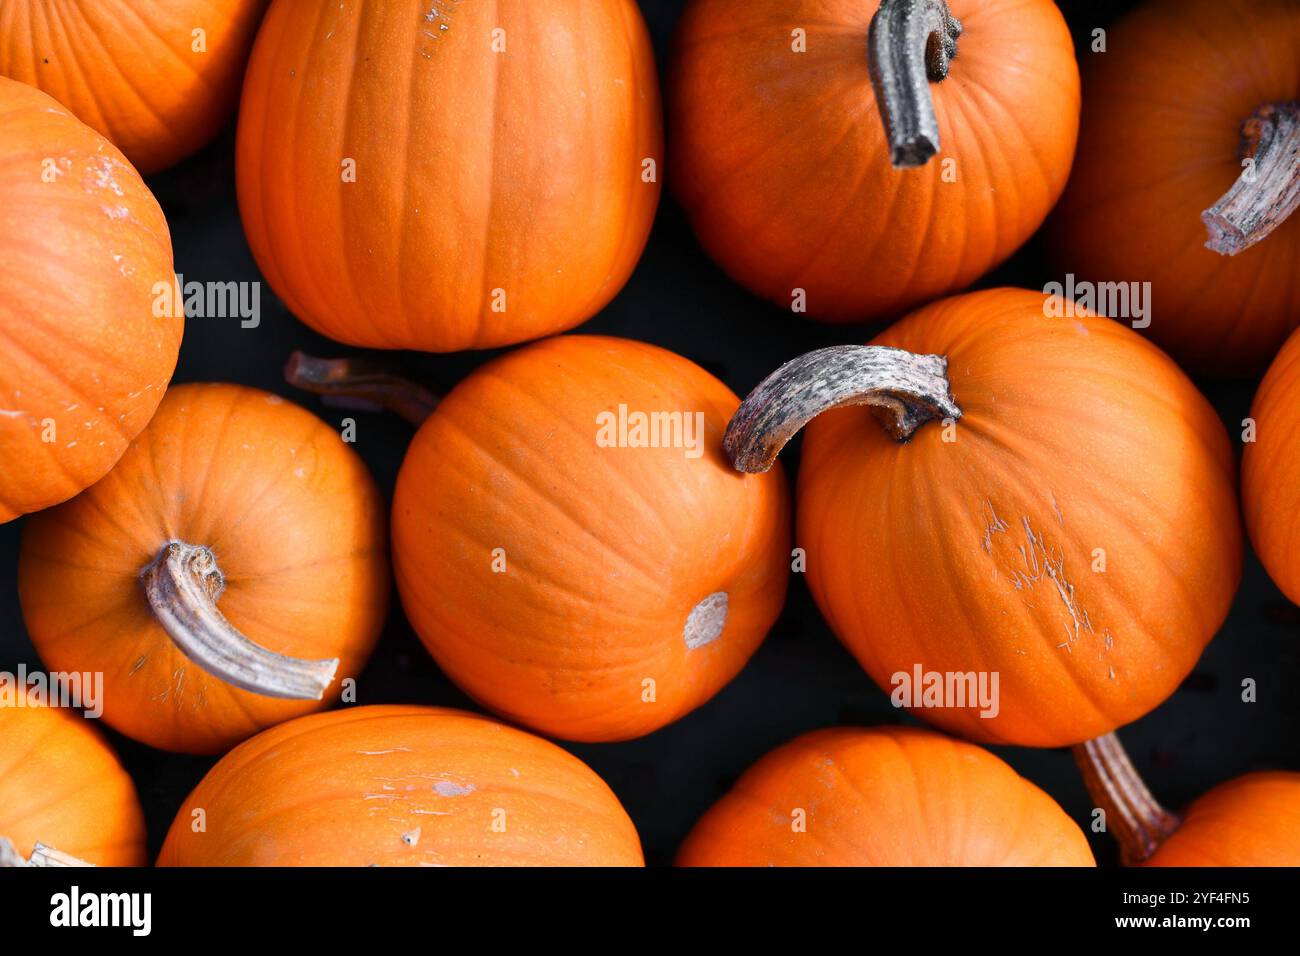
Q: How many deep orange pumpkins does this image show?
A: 13